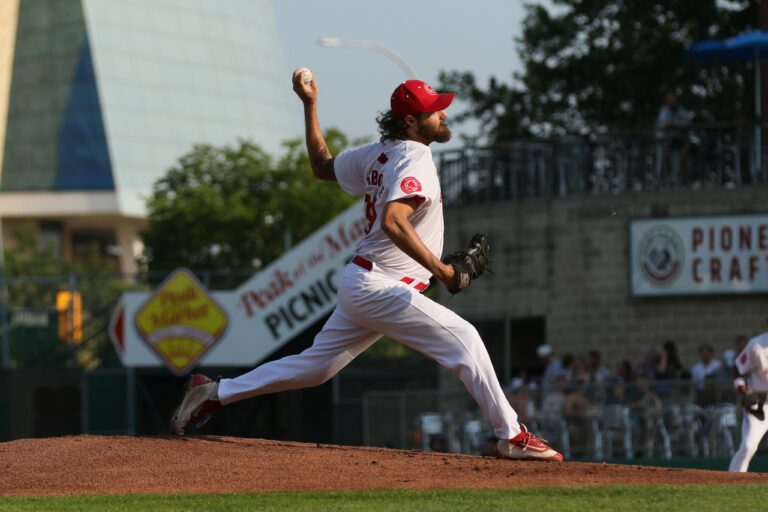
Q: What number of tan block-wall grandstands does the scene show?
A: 1